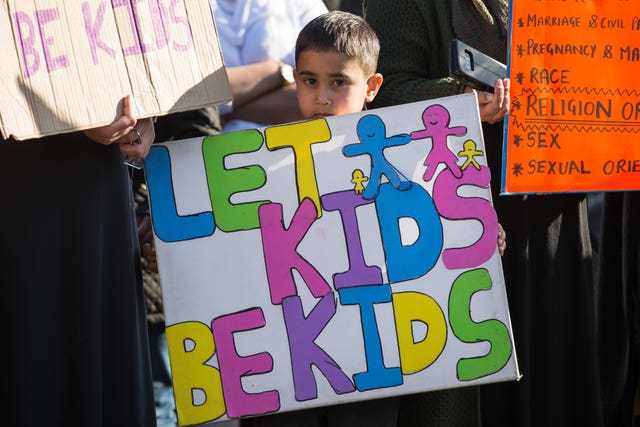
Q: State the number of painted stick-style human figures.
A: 4